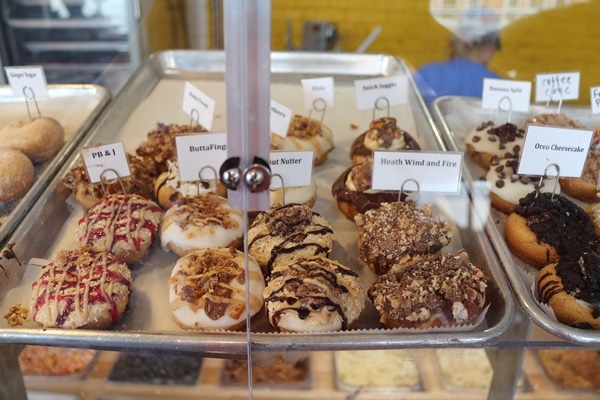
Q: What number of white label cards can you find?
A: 13